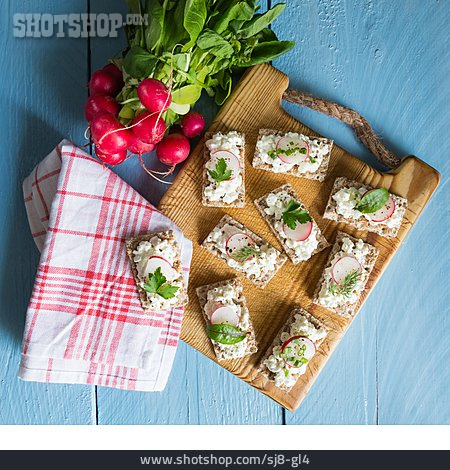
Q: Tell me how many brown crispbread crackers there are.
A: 9